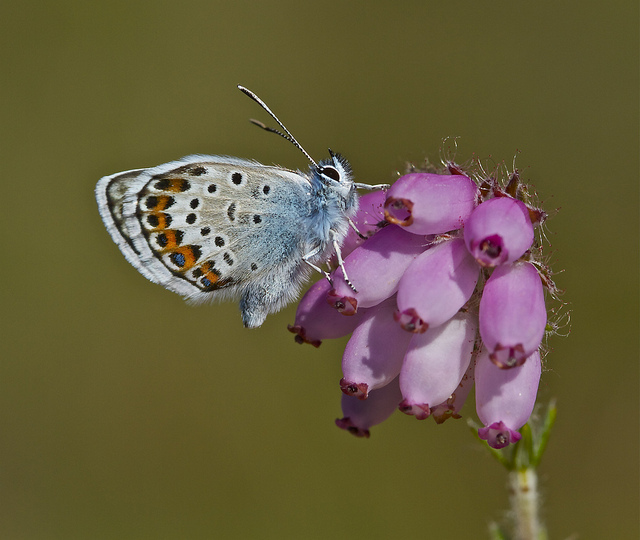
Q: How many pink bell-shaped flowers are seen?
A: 12